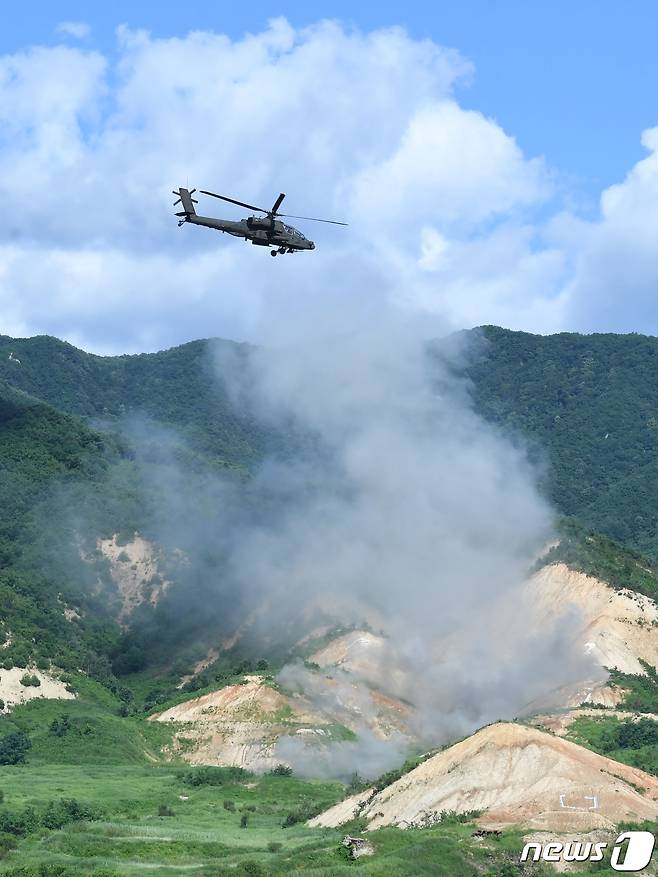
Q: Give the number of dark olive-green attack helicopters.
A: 1